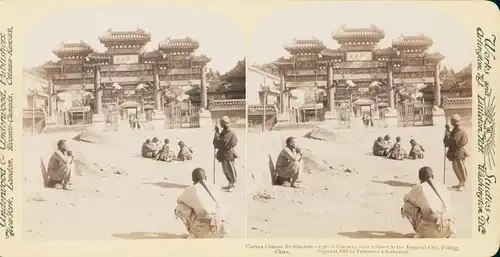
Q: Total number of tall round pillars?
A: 8